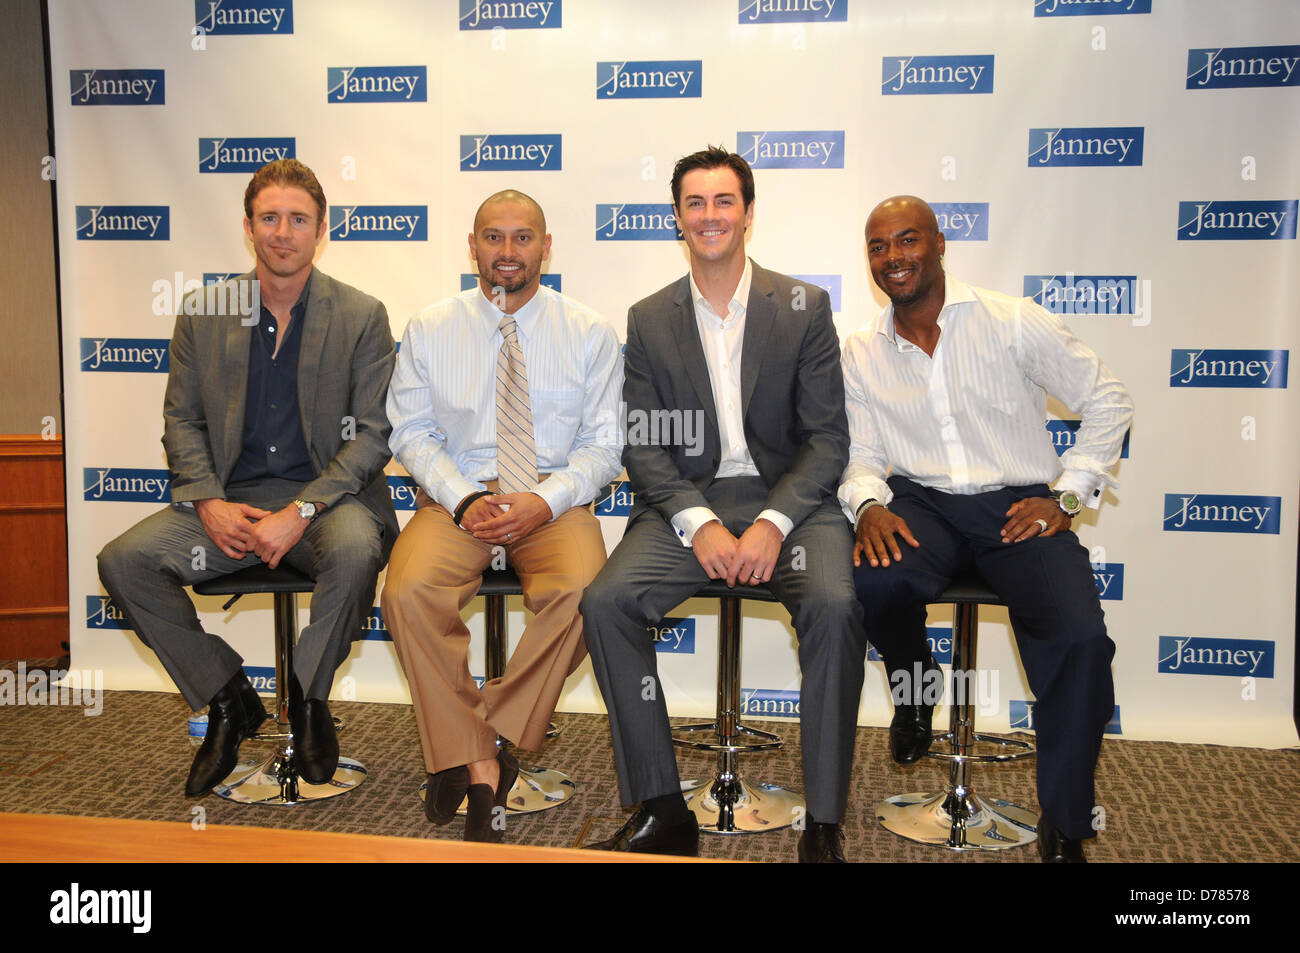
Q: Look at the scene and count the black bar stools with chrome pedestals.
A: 4